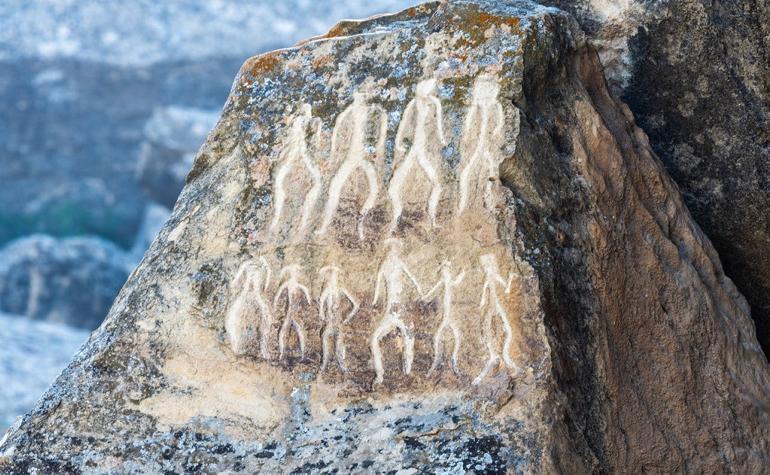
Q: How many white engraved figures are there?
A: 10